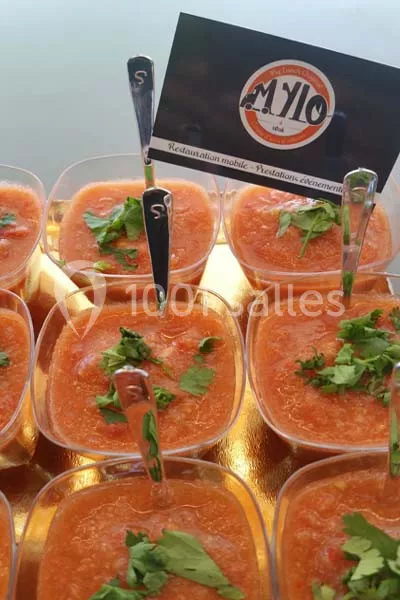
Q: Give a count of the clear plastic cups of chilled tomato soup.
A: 9